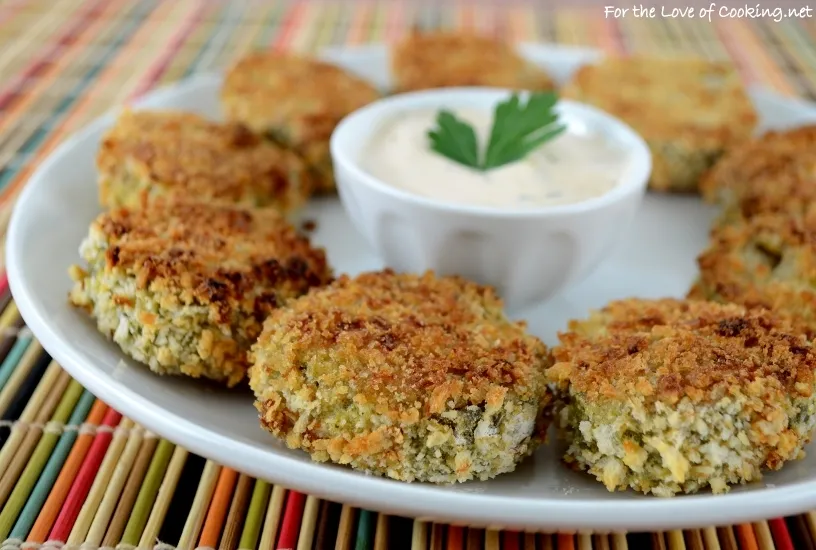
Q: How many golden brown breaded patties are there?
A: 9